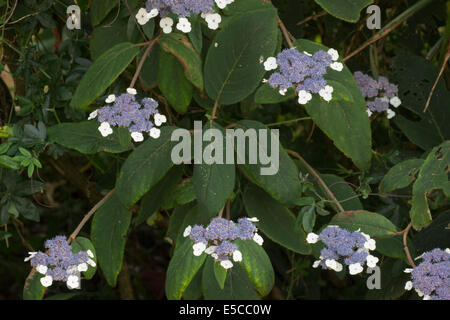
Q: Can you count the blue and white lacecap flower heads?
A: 8